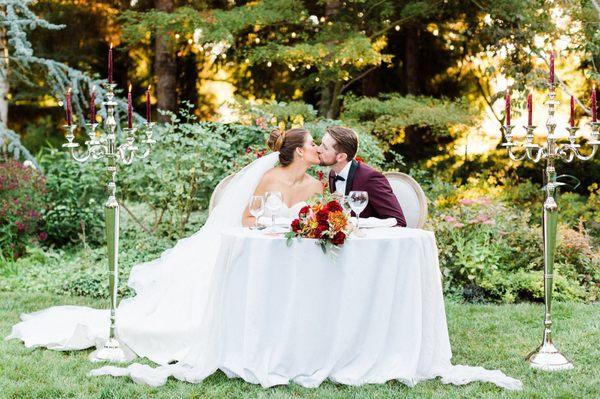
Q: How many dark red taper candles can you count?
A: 10